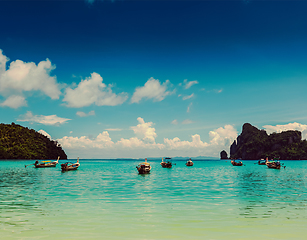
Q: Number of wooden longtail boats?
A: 8